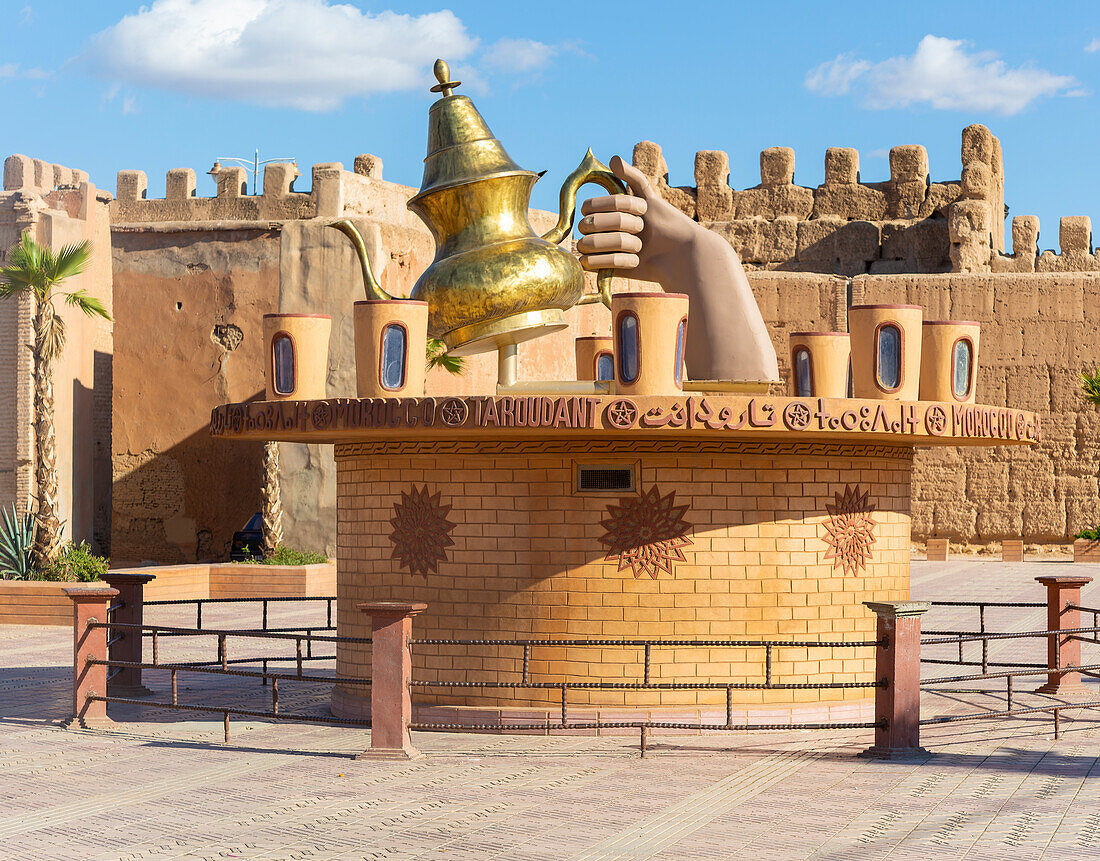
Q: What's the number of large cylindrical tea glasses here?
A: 7